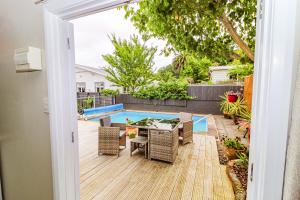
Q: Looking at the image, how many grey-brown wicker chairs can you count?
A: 3